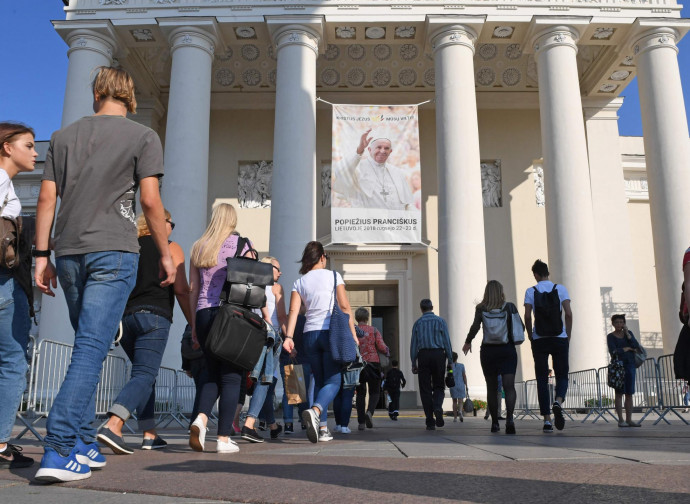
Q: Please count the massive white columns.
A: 6